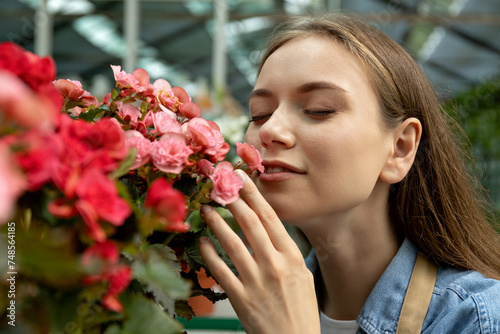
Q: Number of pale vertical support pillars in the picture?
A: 3